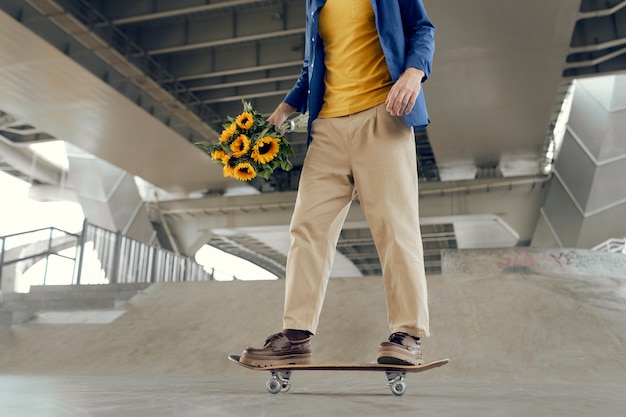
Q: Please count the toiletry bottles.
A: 0